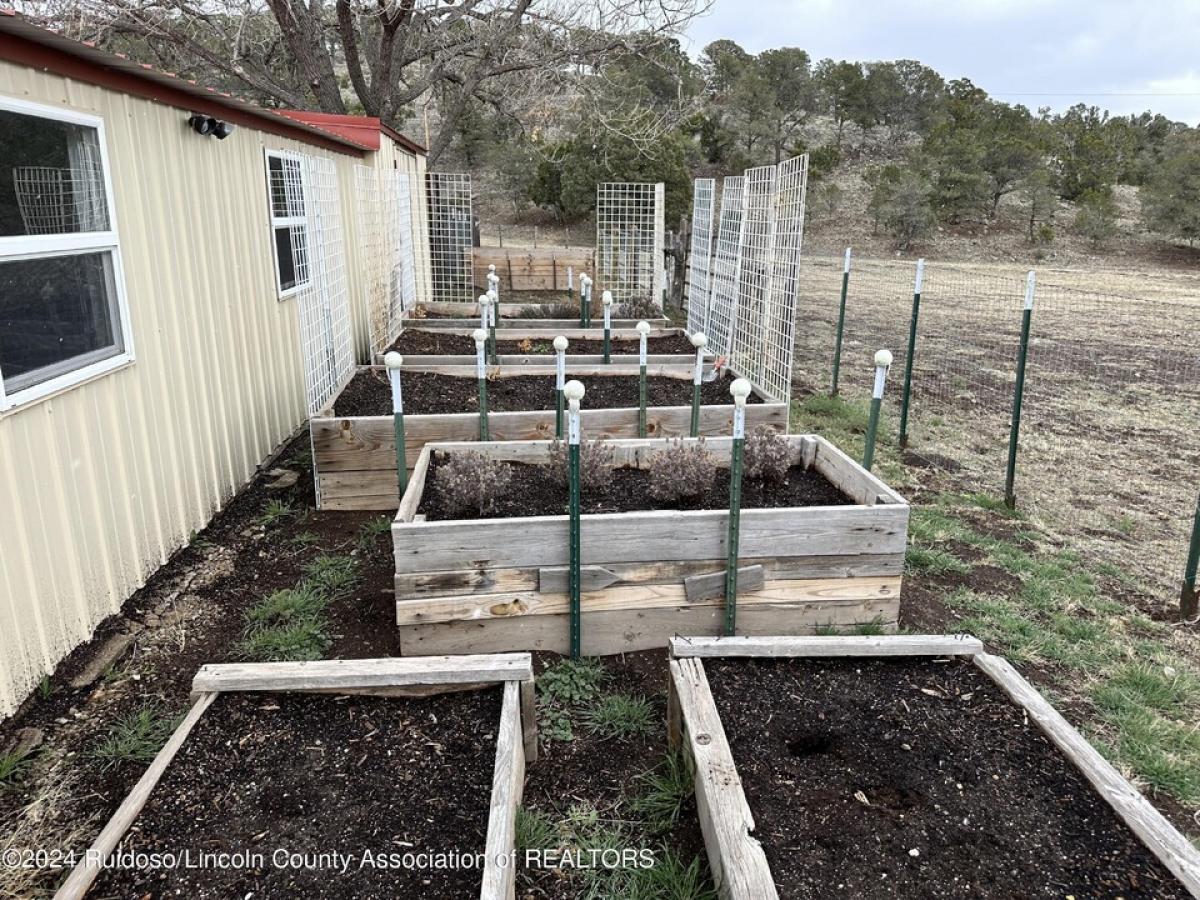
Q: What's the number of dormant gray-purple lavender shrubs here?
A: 4